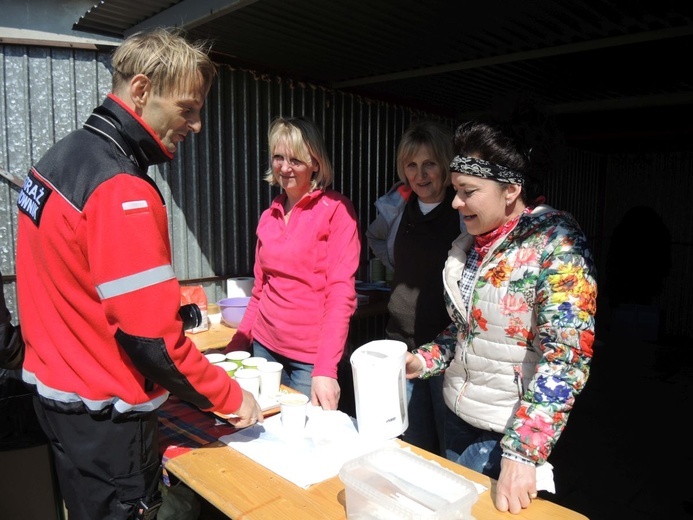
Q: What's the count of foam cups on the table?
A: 7